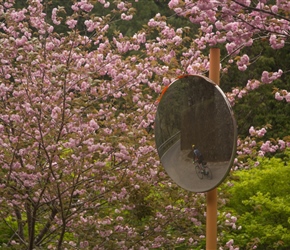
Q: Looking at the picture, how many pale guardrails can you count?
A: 1